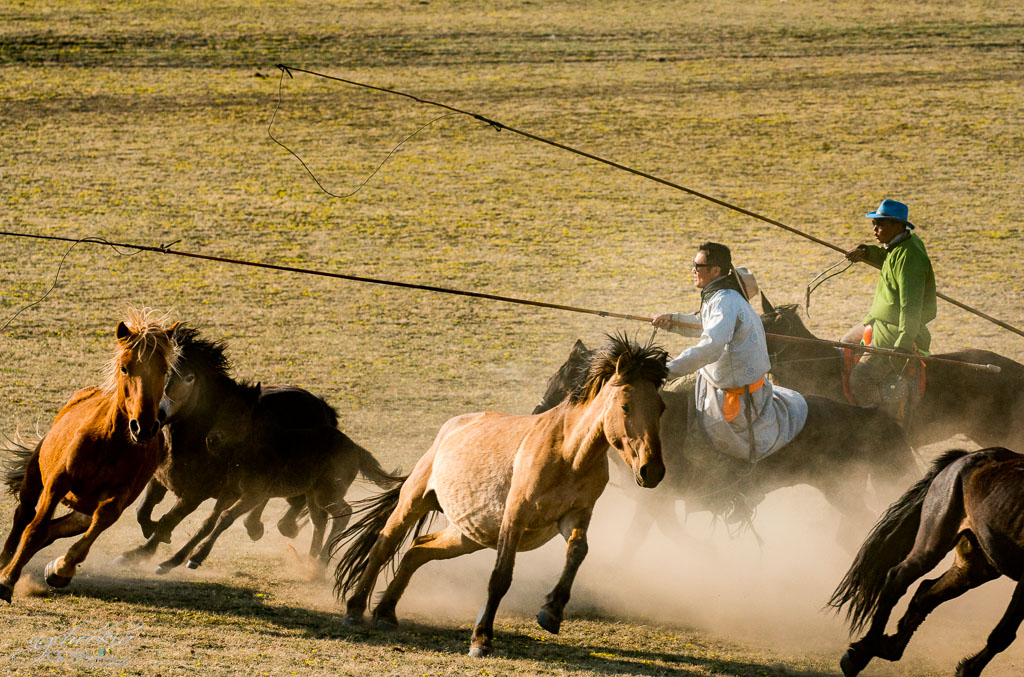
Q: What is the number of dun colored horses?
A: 1